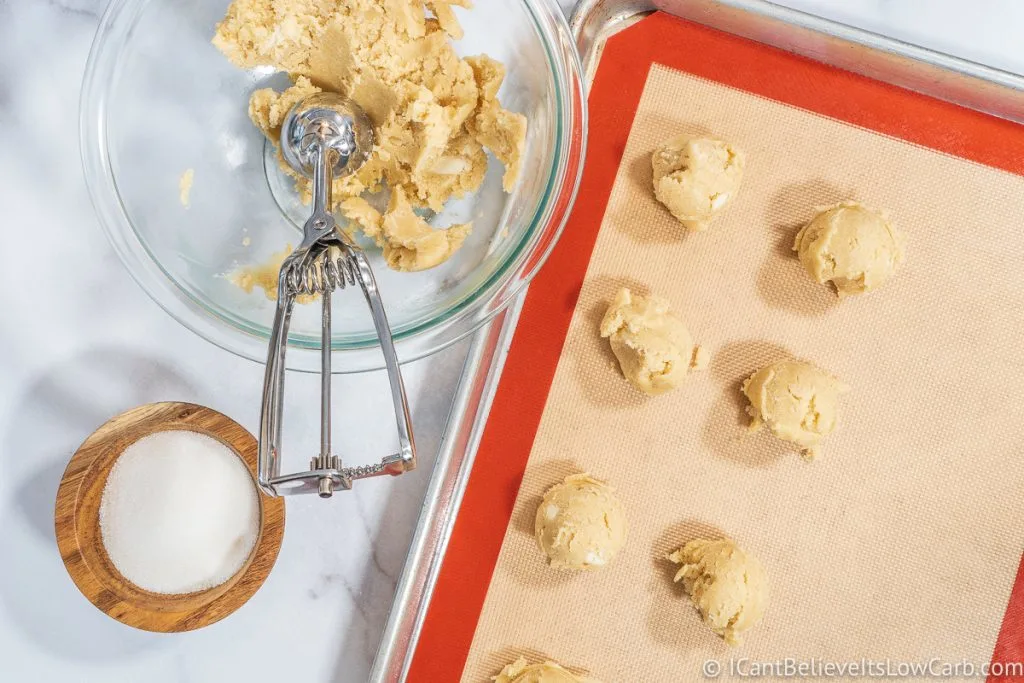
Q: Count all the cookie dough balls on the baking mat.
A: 7